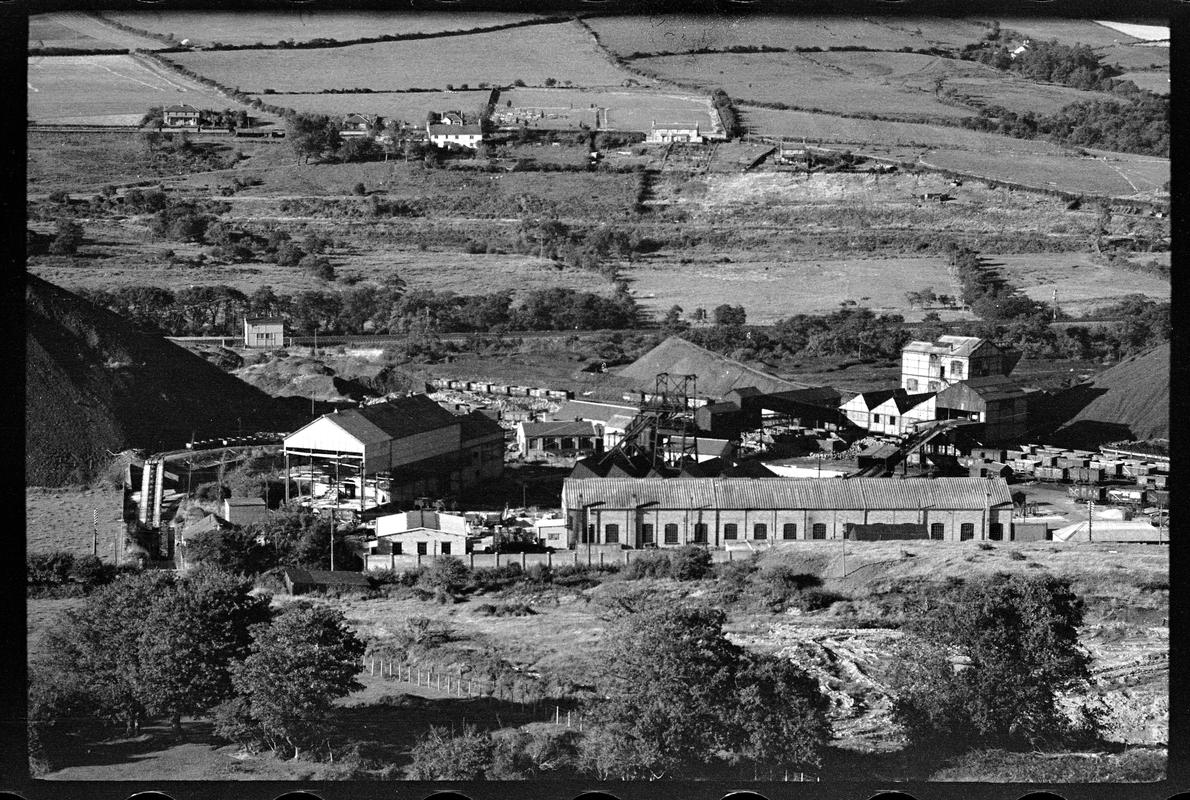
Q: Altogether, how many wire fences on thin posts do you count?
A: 1